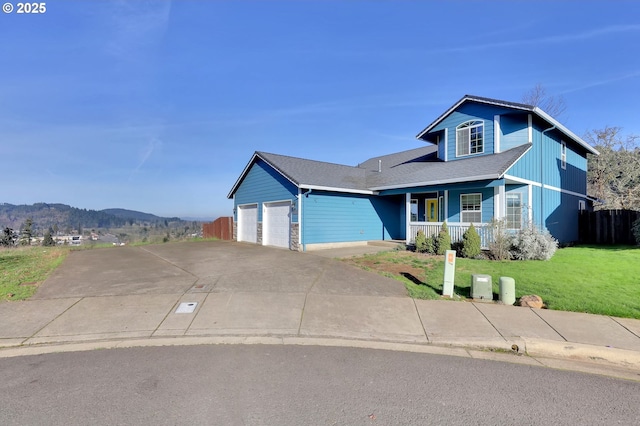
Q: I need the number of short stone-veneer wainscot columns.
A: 3